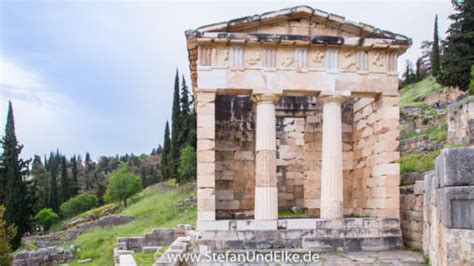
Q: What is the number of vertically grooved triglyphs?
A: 7